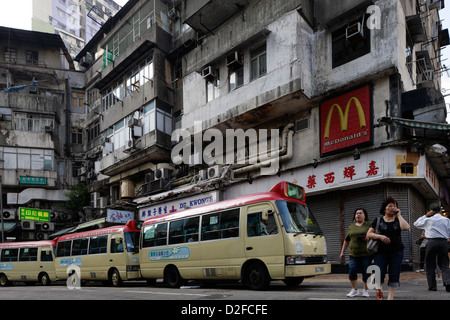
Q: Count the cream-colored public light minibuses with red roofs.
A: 3